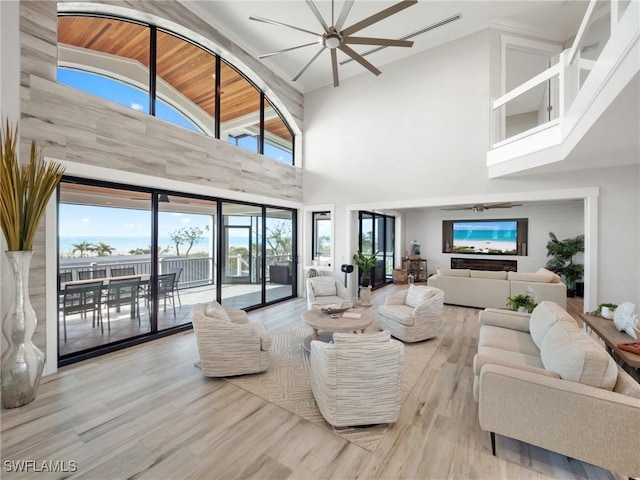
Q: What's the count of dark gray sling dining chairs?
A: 7